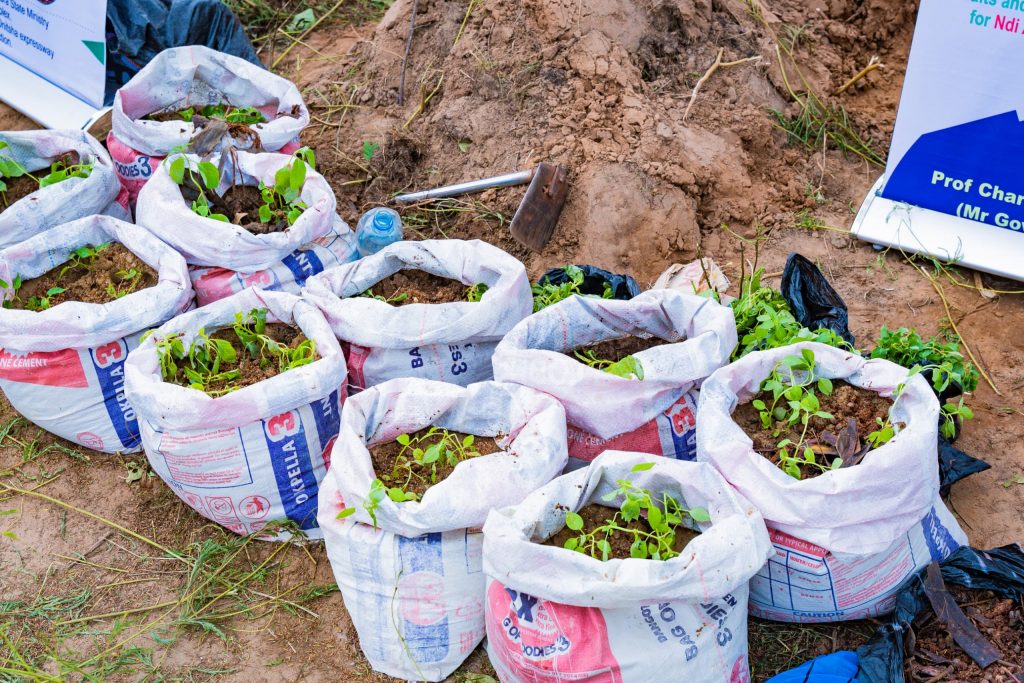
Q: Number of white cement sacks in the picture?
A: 10